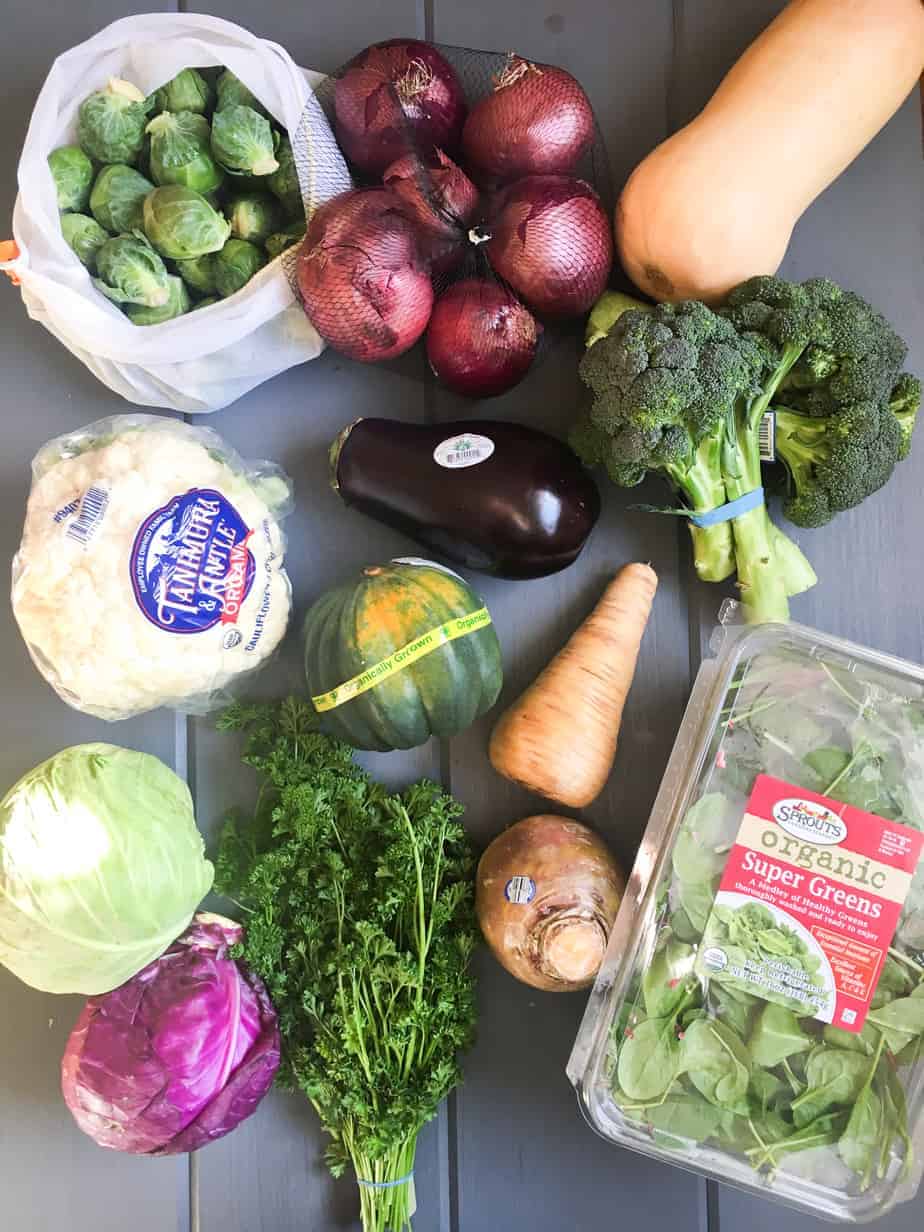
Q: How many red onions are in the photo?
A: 6